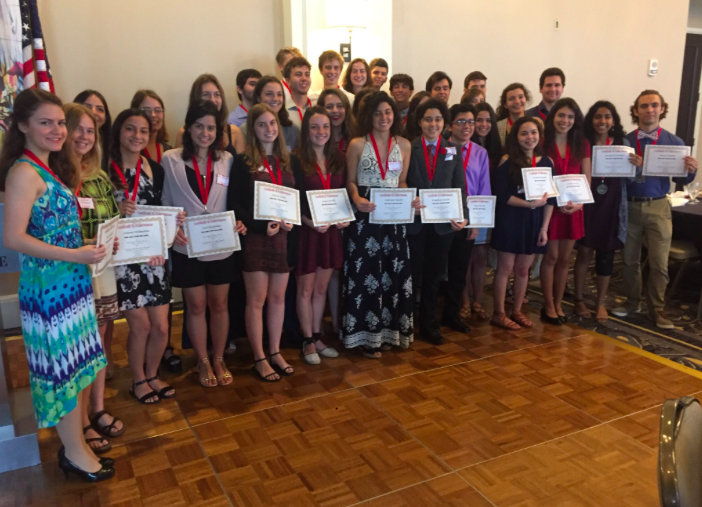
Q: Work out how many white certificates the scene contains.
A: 13